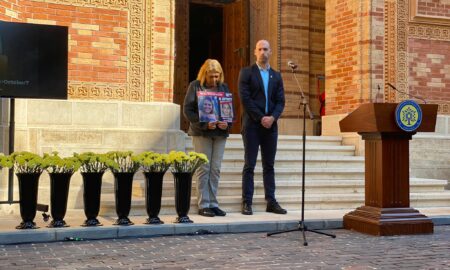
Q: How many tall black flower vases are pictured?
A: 6